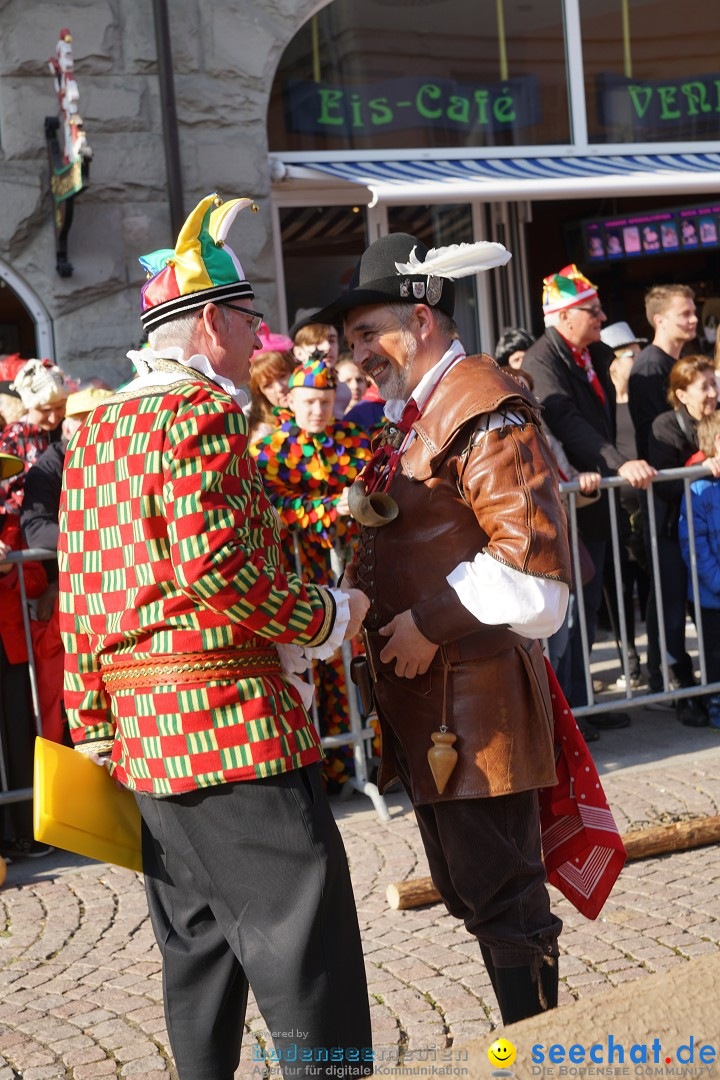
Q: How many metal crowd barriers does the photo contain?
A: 2